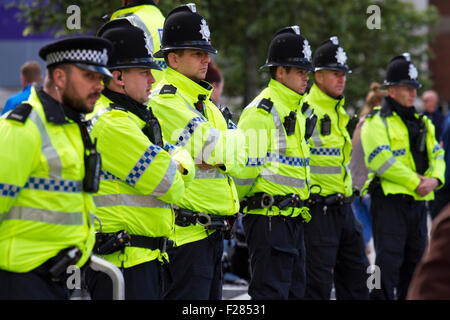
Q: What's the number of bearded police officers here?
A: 1